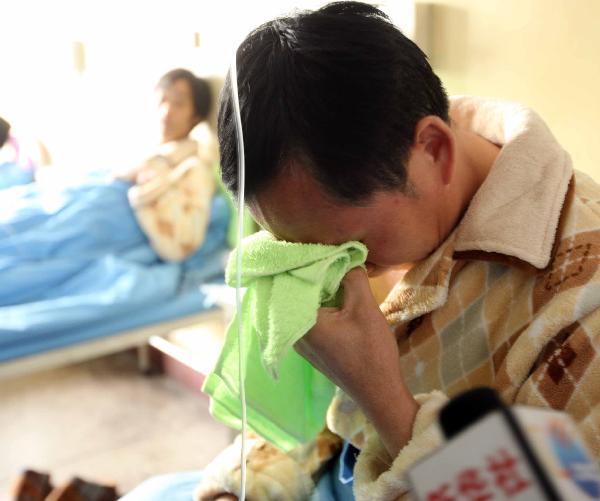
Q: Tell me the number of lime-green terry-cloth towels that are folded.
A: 1